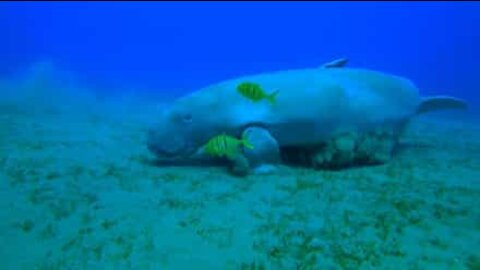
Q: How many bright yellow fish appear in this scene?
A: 2